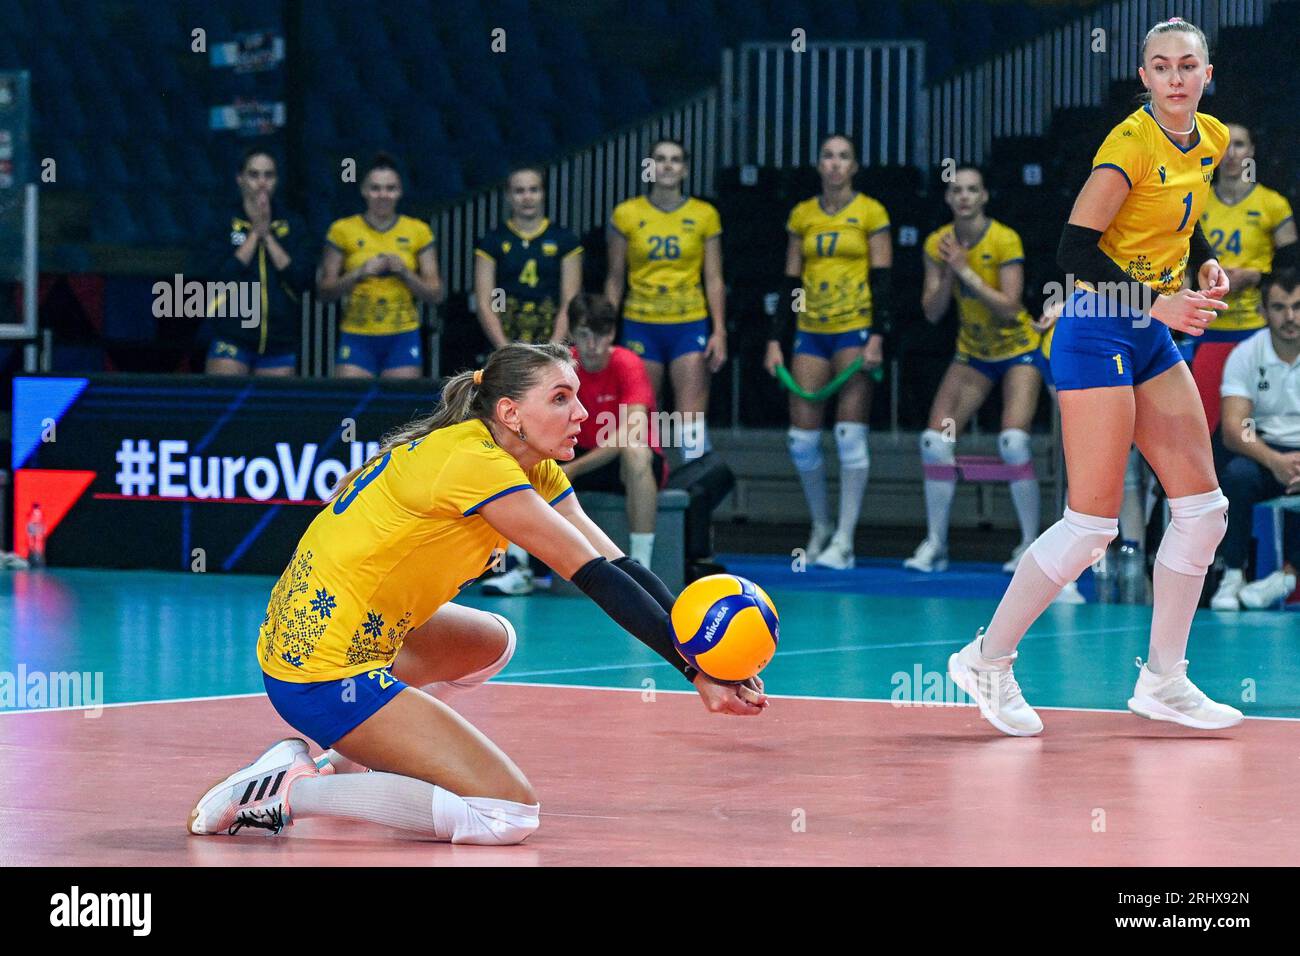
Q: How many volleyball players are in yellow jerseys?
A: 7